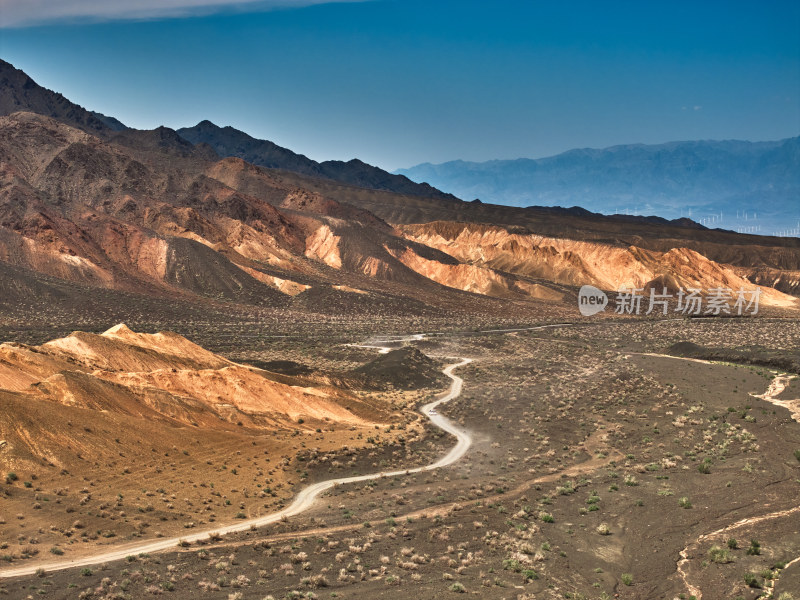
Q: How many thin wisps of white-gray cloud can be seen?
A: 1